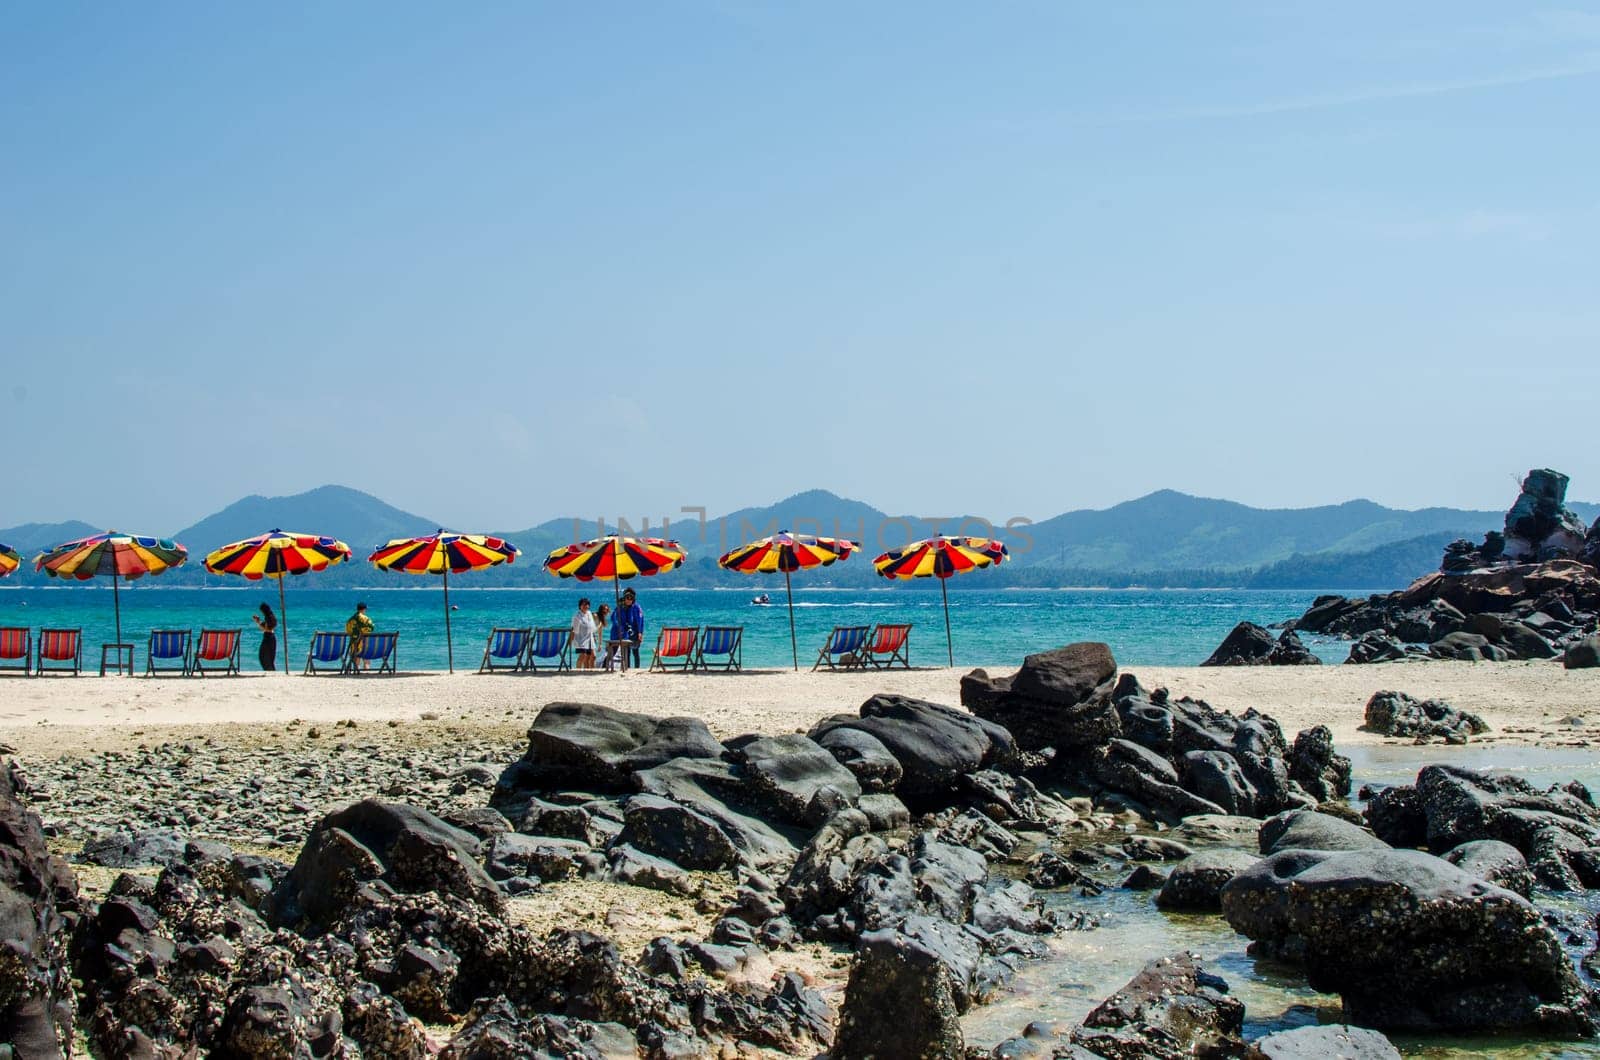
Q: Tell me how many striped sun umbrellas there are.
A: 7